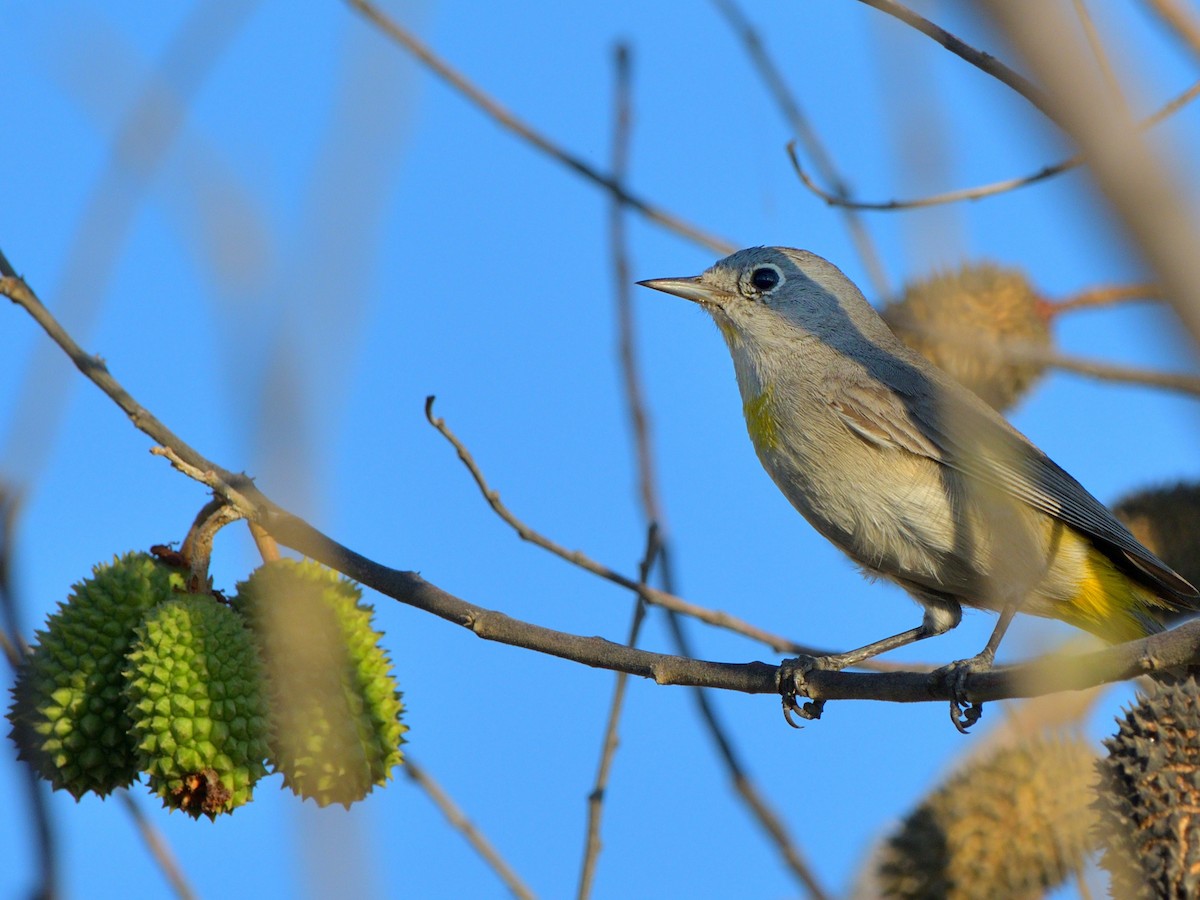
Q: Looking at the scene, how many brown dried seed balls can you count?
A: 4